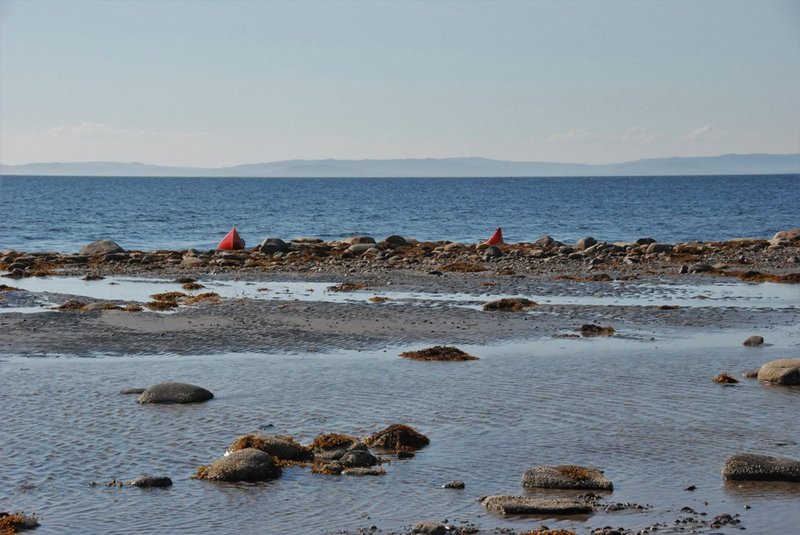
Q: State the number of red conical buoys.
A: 2